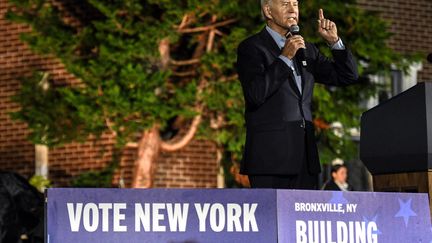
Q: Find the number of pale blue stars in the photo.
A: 3